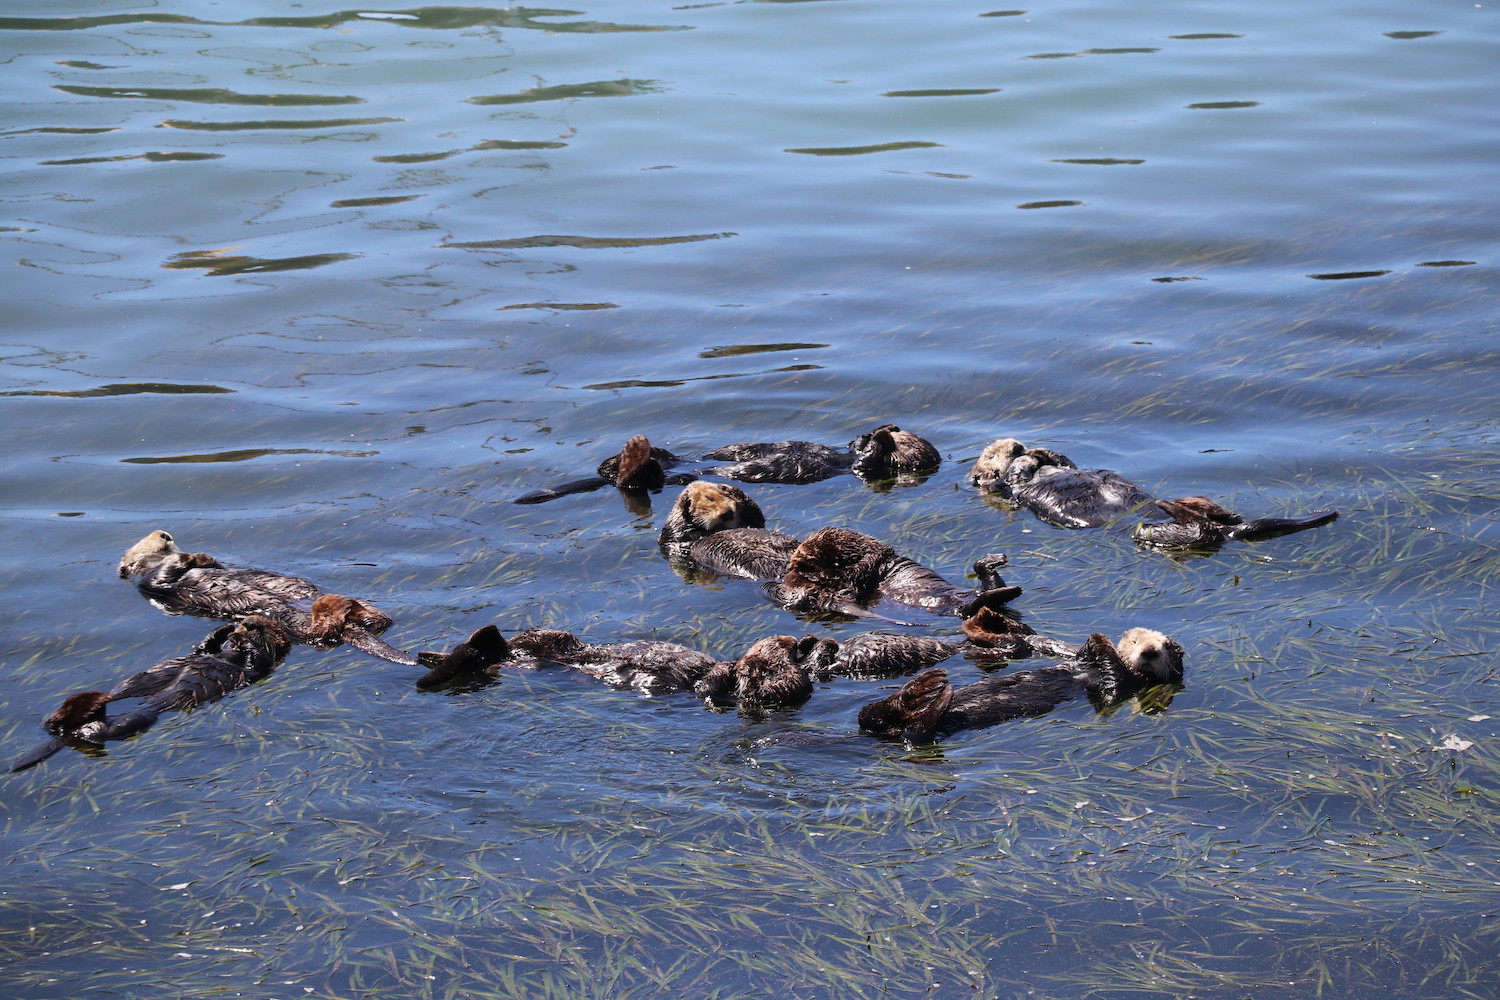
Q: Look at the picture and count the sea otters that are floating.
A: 9